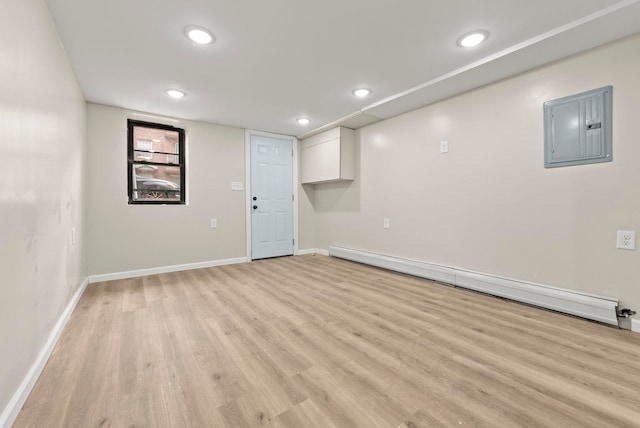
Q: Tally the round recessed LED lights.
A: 5